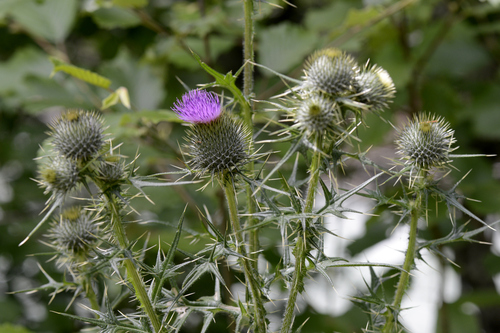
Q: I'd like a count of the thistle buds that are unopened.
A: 8